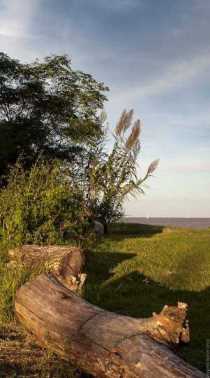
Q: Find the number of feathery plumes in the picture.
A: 4